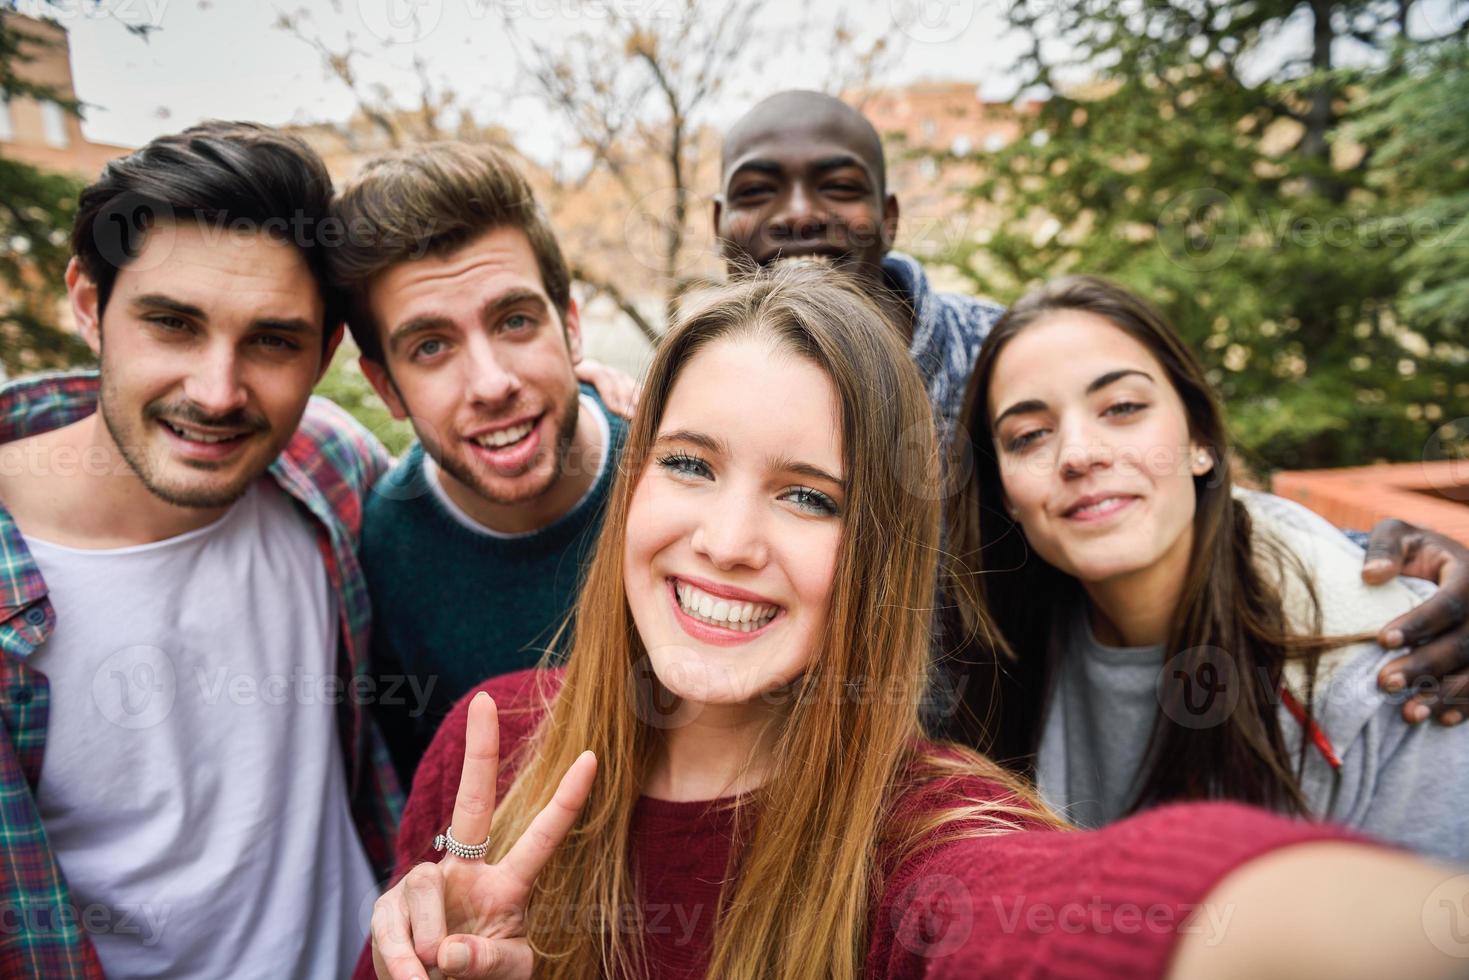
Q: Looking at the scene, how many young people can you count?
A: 5